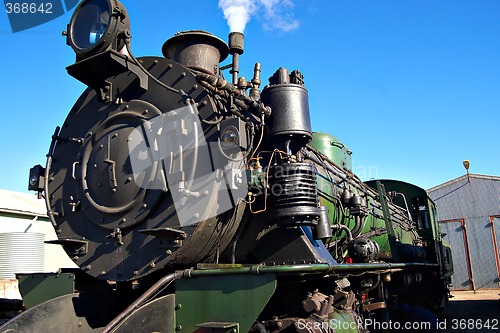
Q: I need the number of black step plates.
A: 2